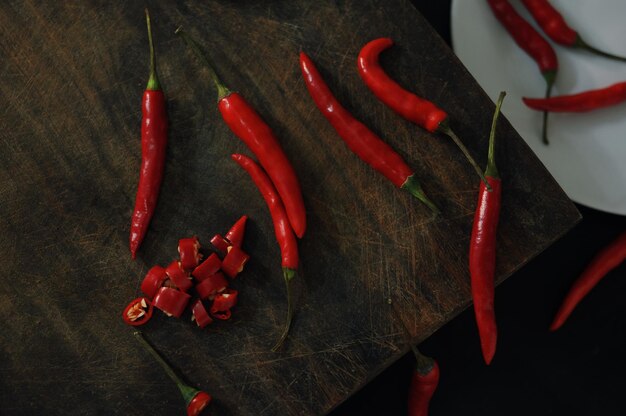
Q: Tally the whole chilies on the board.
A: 6